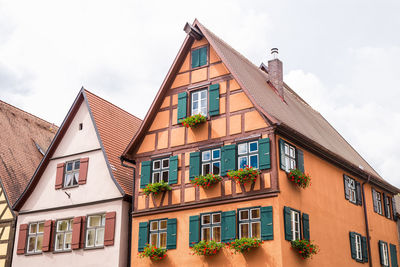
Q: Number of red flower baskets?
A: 9